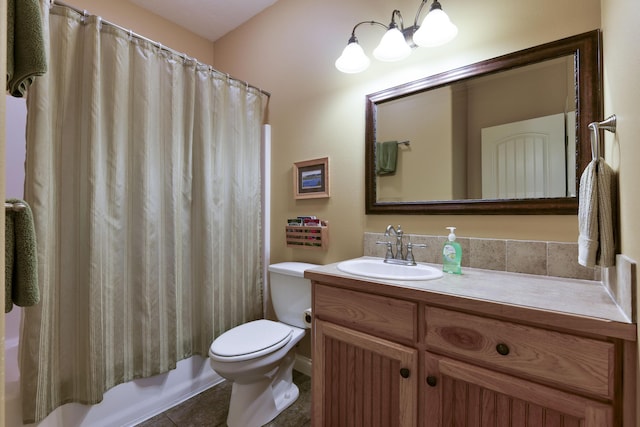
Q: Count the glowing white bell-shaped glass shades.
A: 3